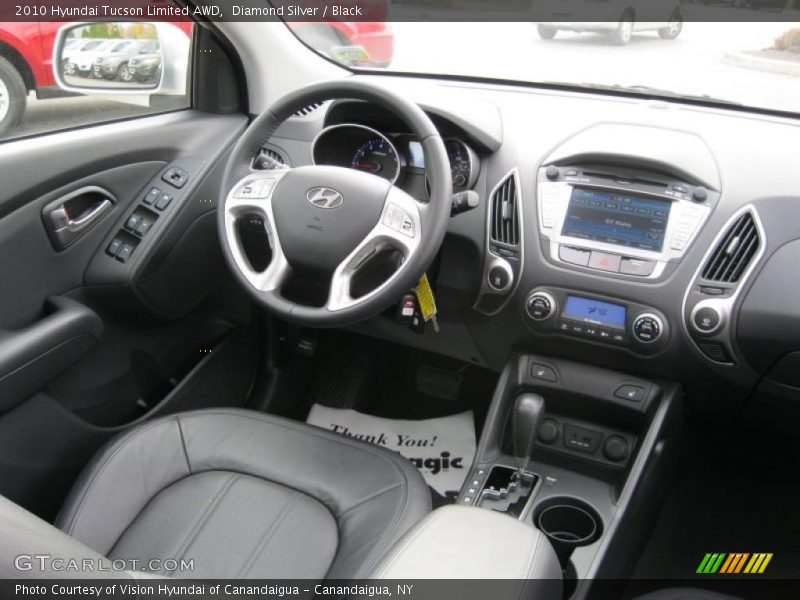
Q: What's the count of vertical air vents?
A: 2